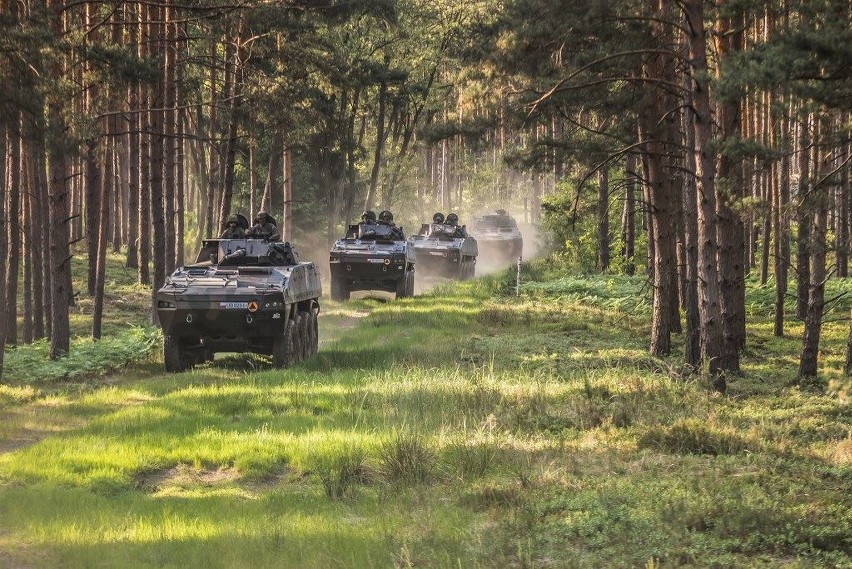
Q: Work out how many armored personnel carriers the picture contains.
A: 4